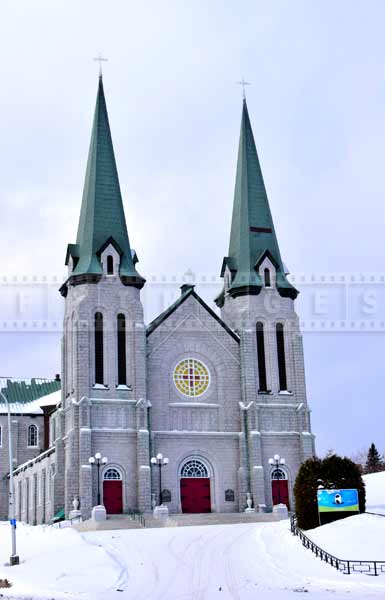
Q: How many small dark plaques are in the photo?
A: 2